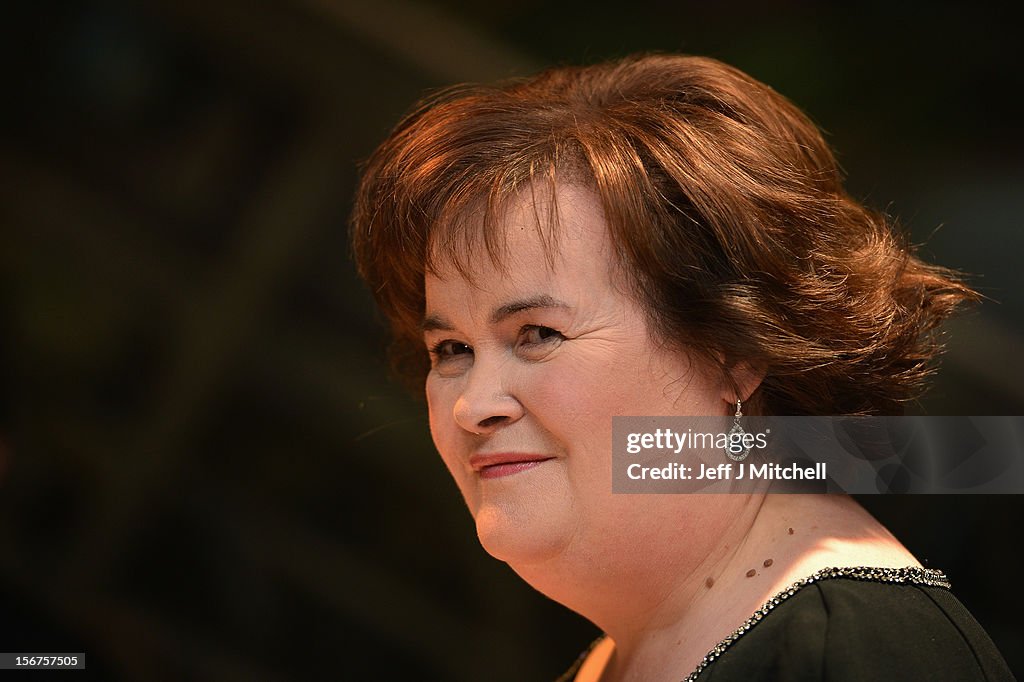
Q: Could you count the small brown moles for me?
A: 4